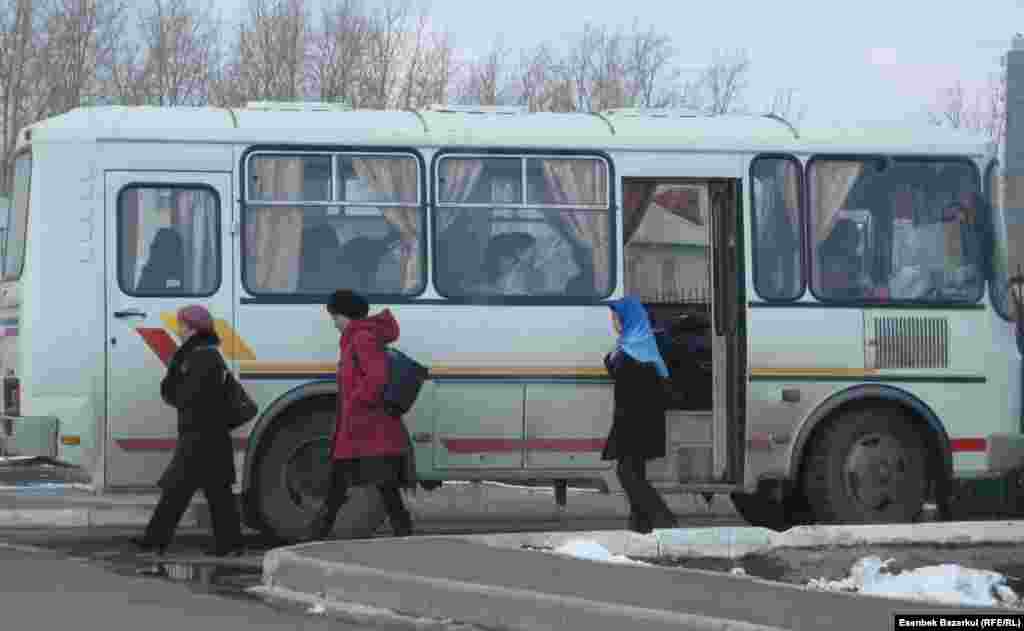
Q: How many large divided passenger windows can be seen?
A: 2